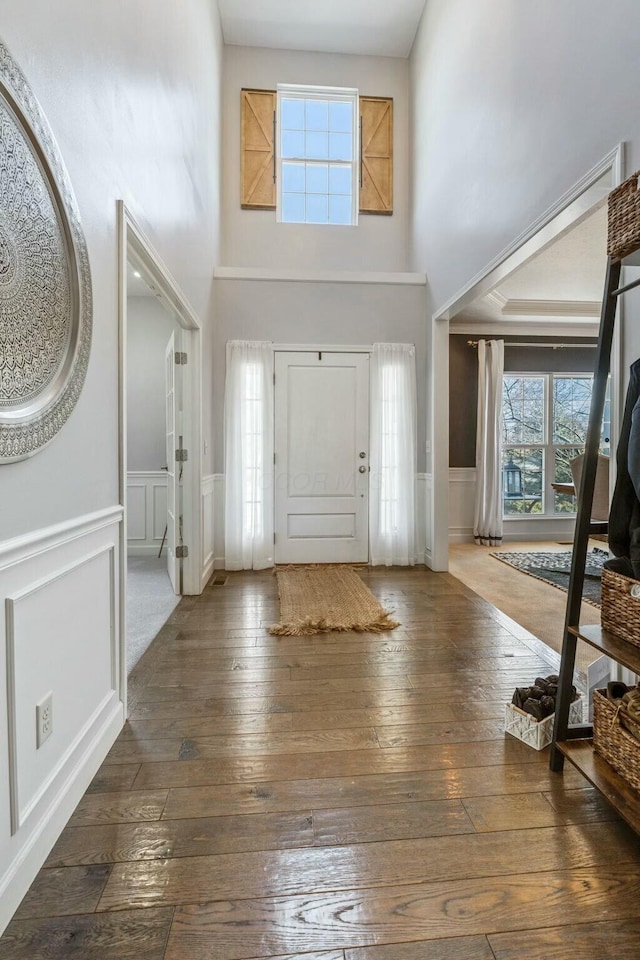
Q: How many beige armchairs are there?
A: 1